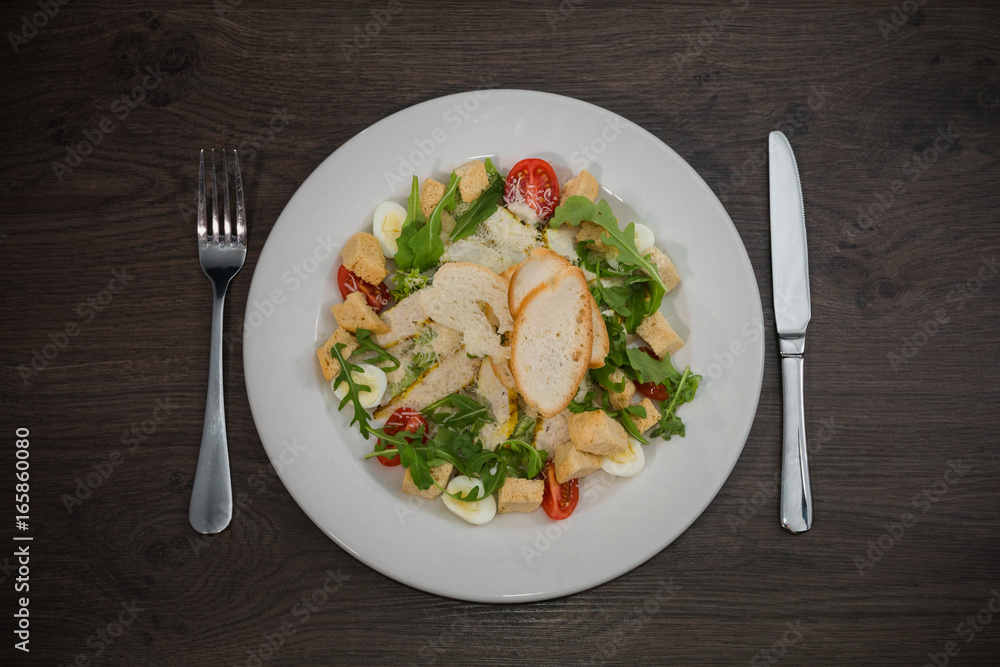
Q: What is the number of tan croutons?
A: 15